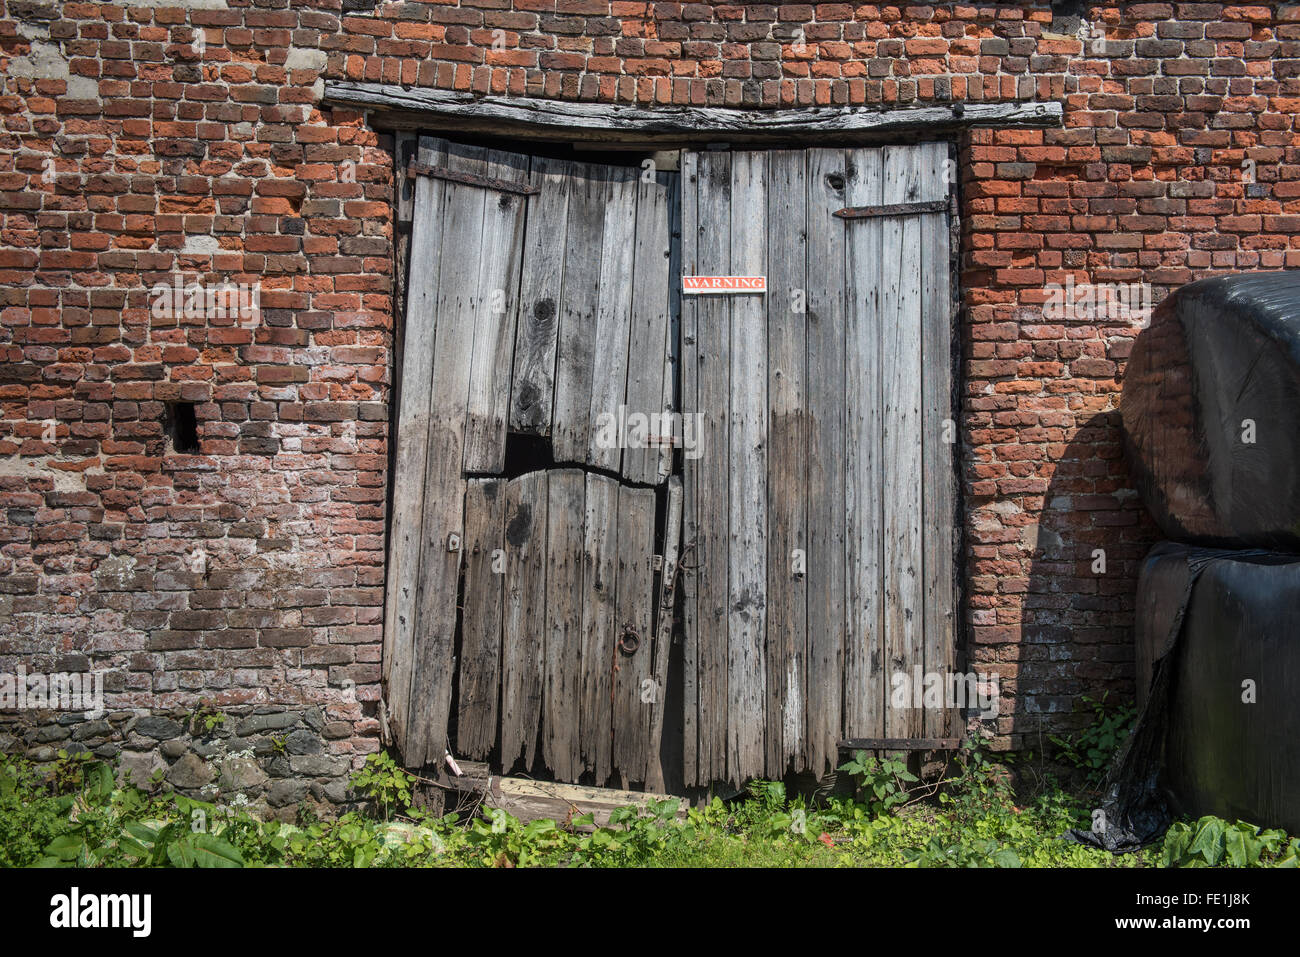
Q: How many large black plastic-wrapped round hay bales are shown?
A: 2